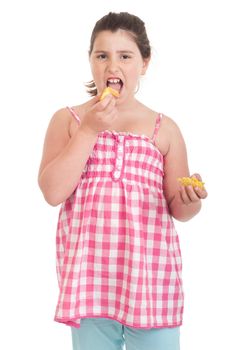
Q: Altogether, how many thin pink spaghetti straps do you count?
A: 2